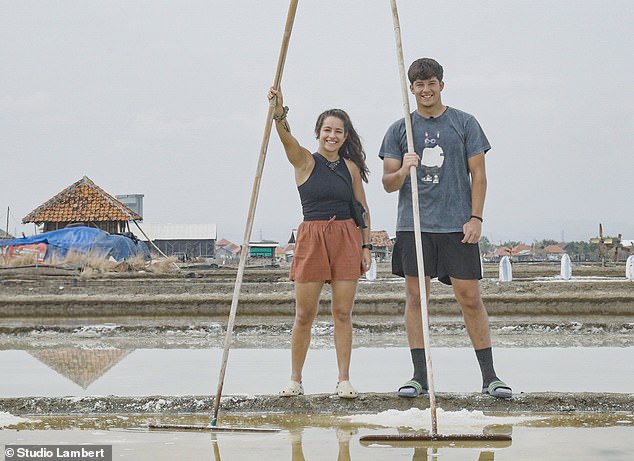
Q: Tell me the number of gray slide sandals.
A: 2